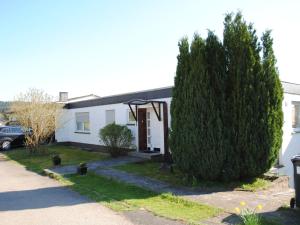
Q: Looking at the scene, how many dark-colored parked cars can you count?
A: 1